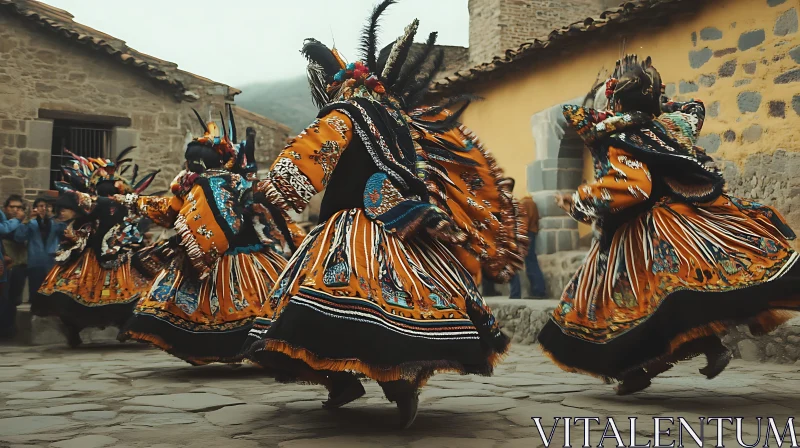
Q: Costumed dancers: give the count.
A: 4